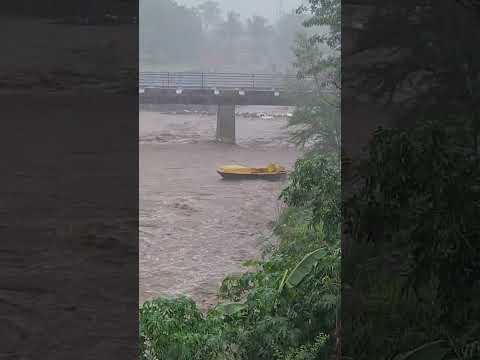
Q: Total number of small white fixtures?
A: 5